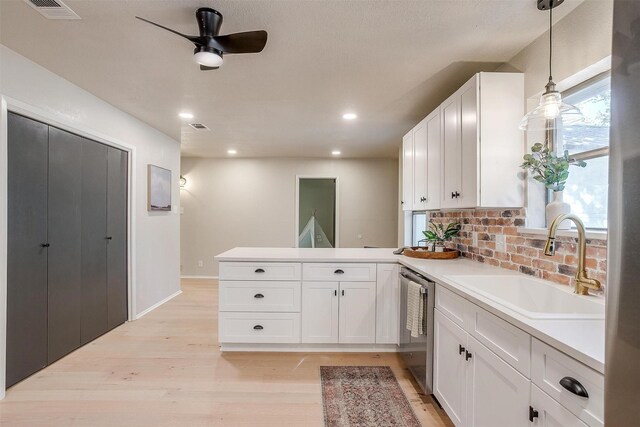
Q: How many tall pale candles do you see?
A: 0